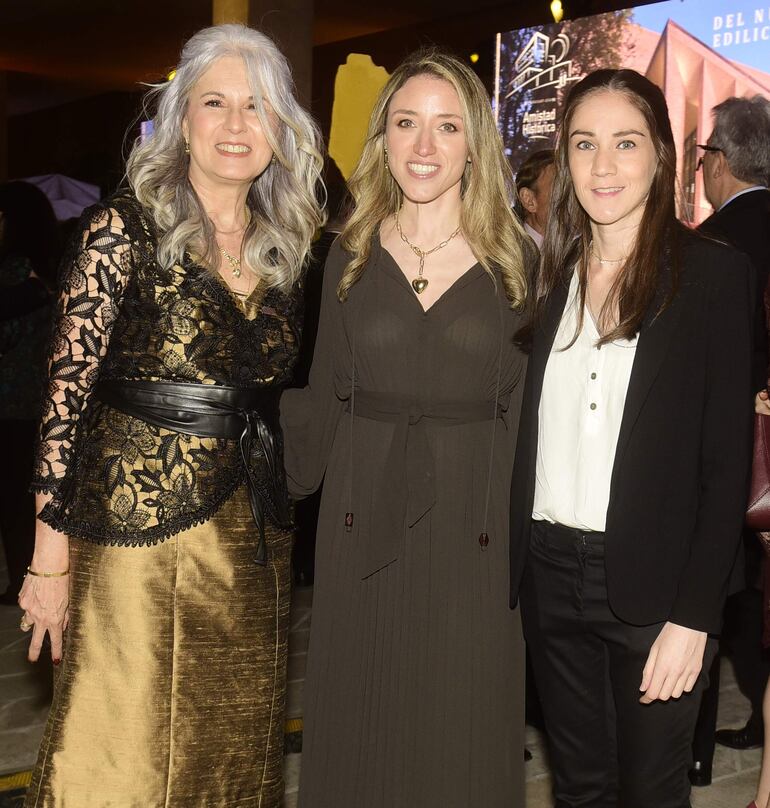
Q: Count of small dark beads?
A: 2